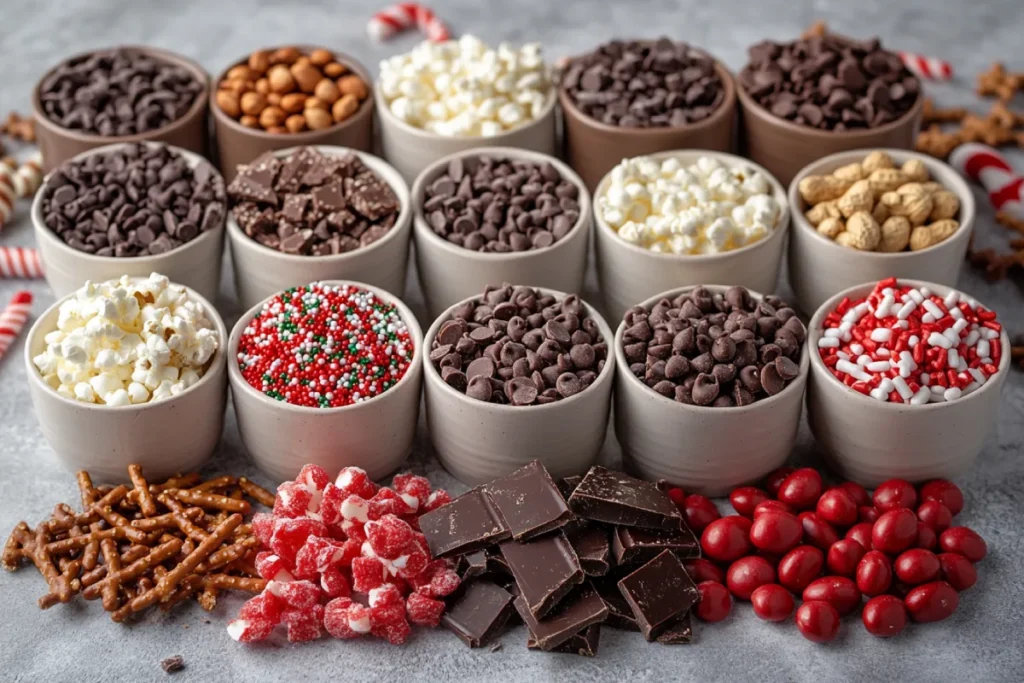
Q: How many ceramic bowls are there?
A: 15